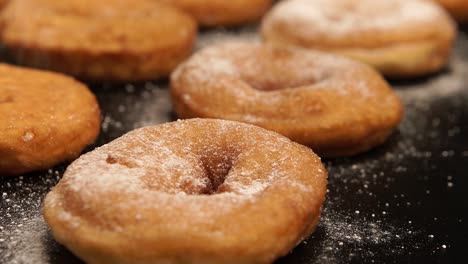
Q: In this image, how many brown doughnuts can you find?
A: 7